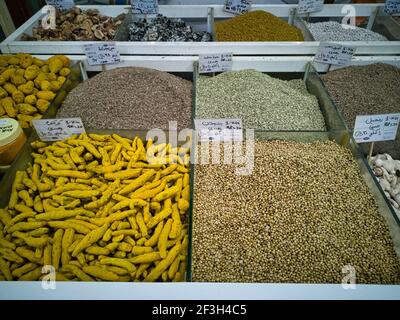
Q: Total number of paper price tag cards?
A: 11